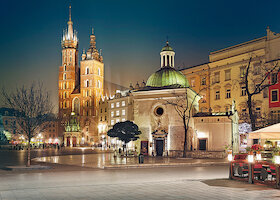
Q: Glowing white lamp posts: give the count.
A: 4